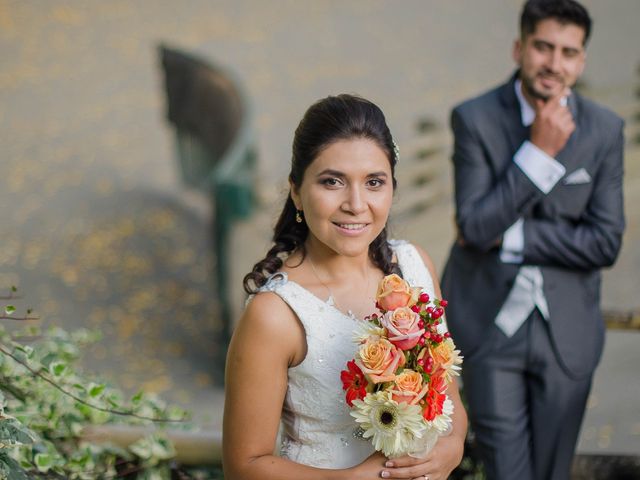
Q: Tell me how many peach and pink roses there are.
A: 5